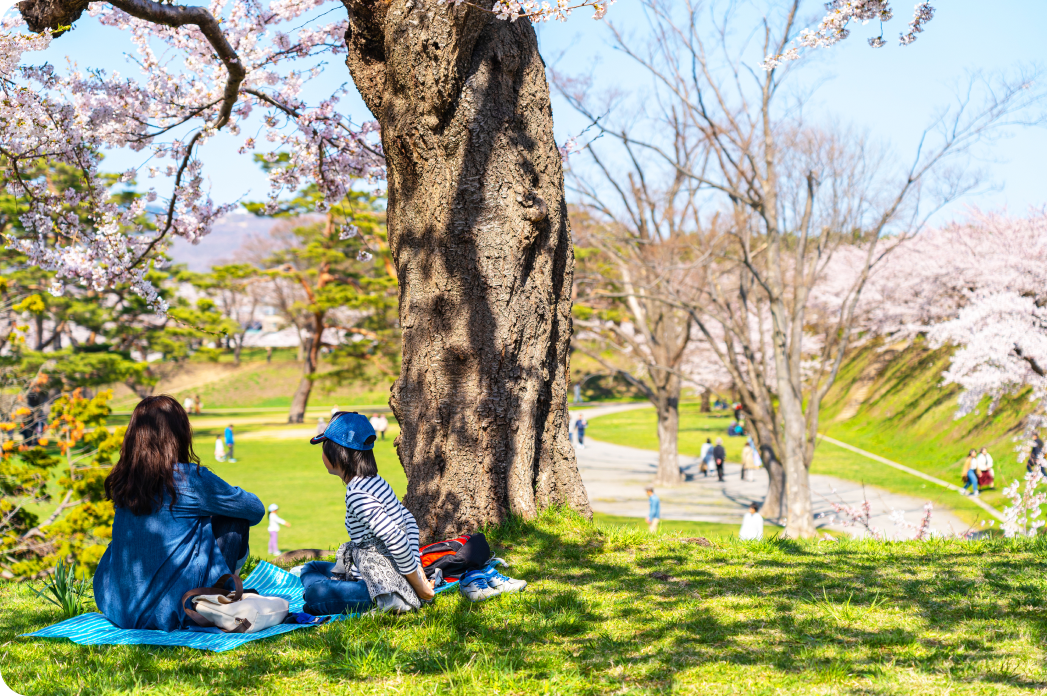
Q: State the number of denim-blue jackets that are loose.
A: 1